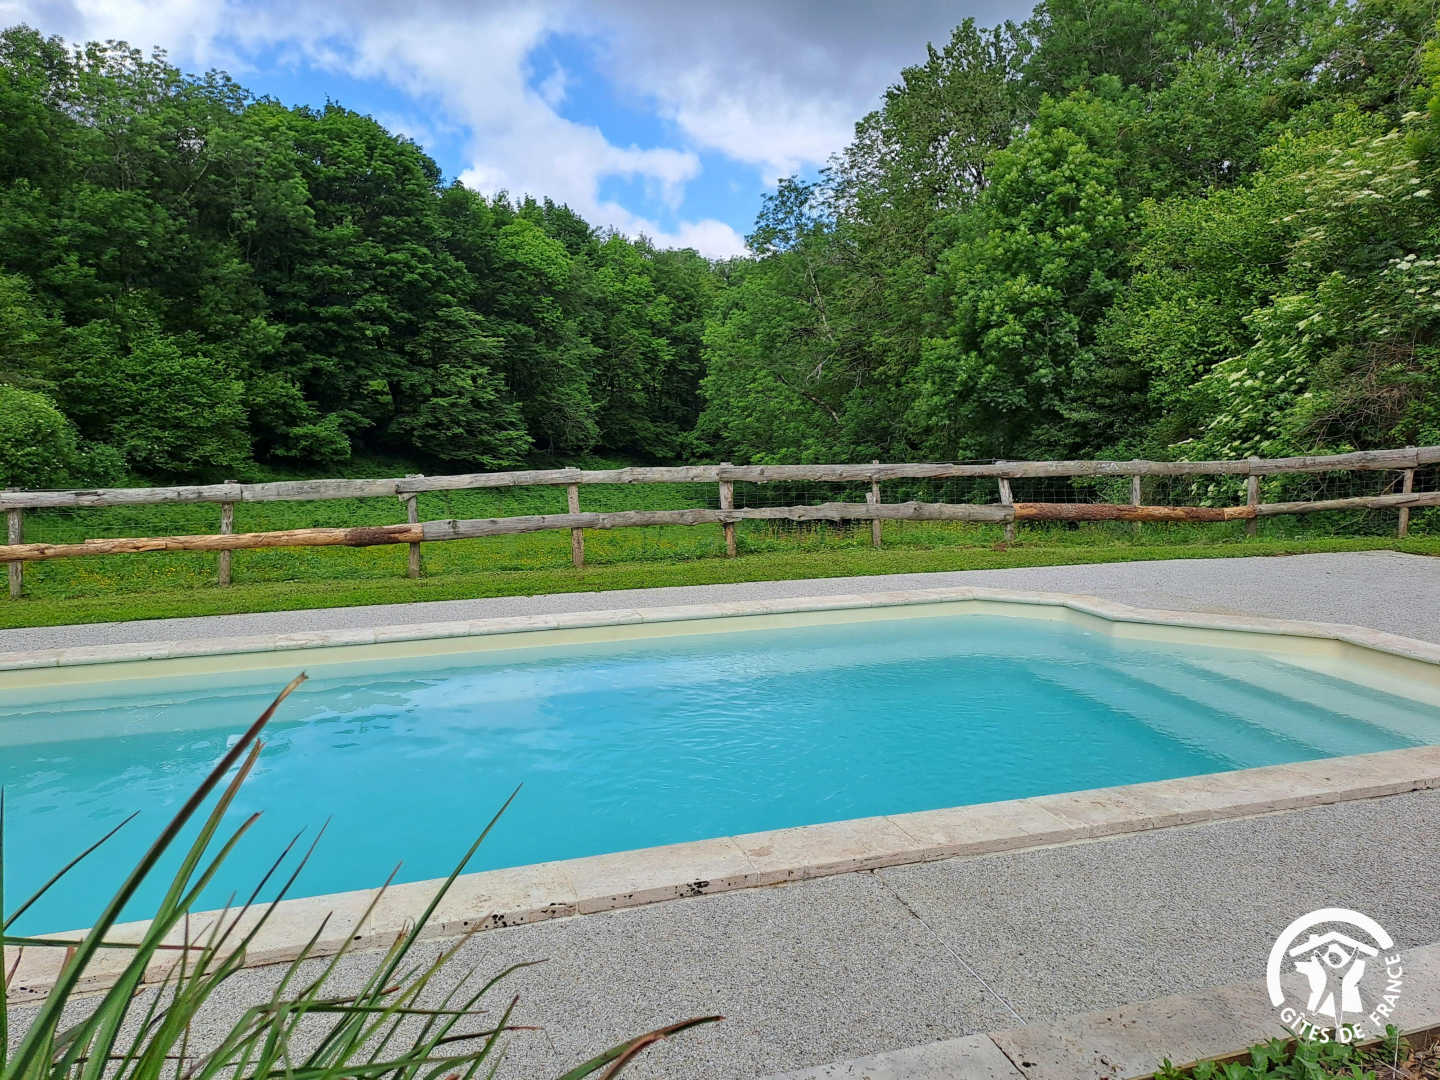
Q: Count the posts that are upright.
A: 10